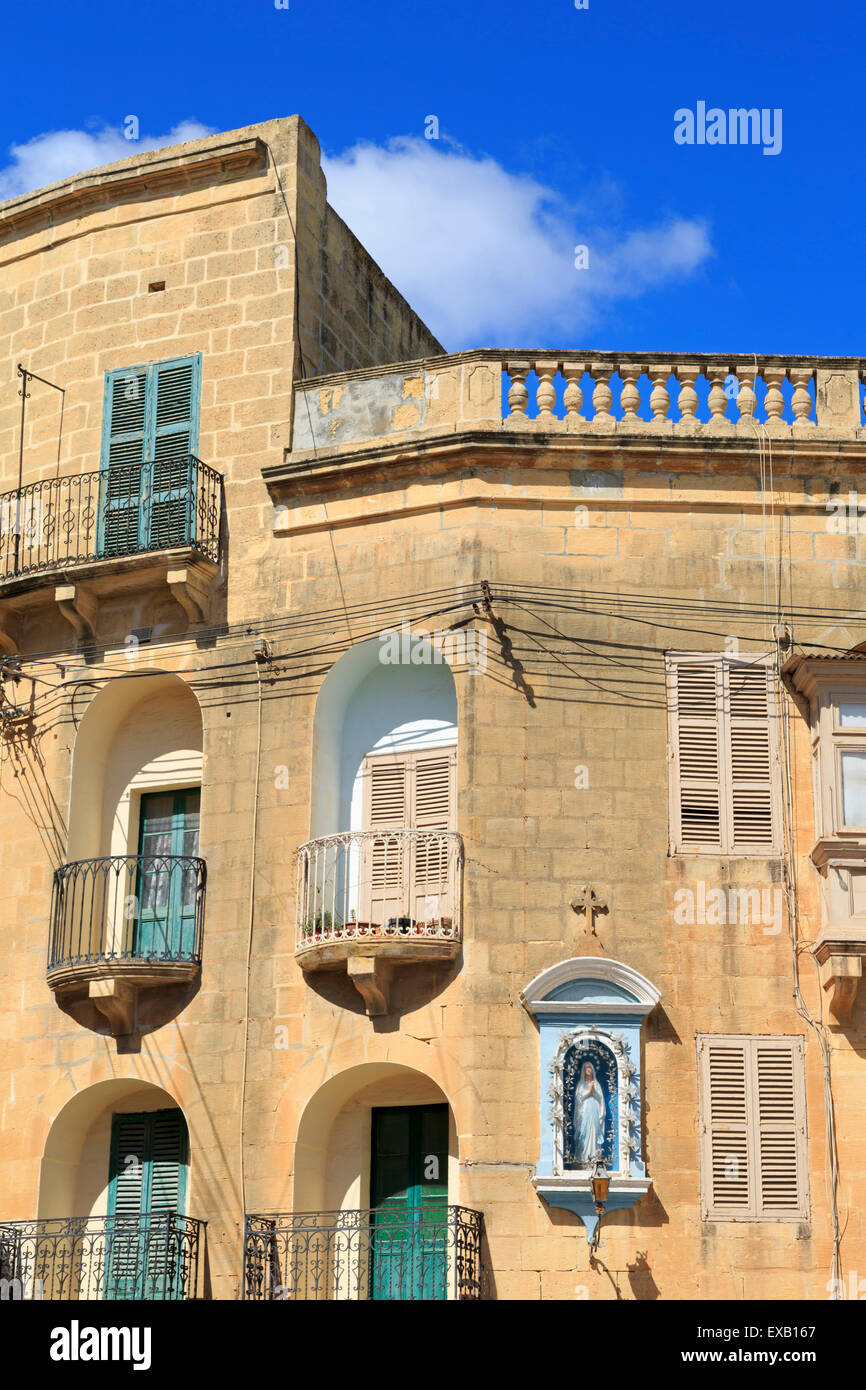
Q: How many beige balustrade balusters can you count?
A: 11